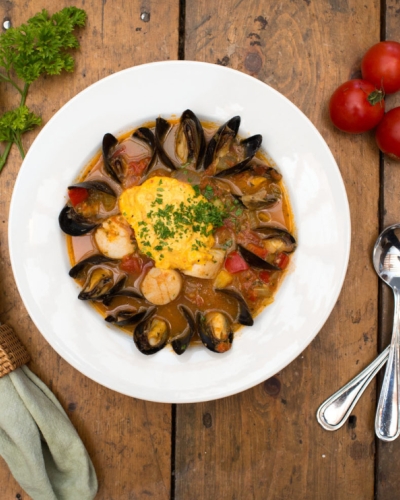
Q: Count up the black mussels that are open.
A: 10